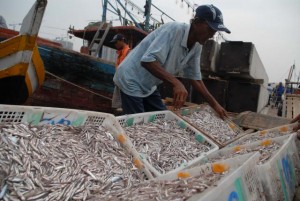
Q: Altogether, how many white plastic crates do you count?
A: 6